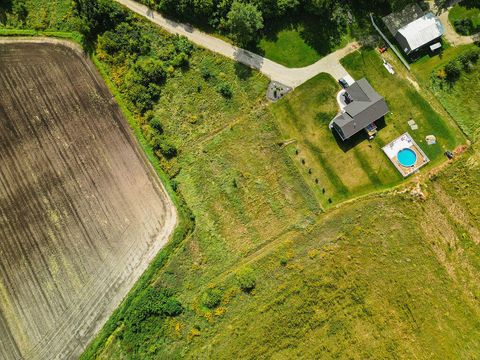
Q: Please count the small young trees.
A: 6